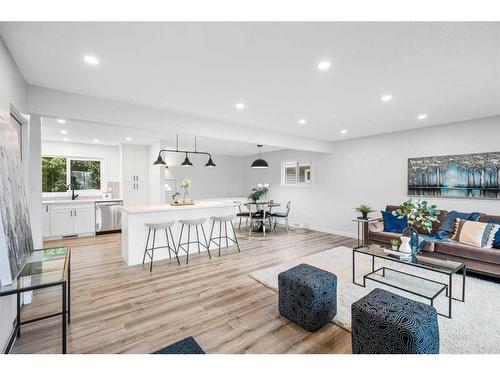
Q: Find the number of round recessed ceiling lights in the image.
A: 12